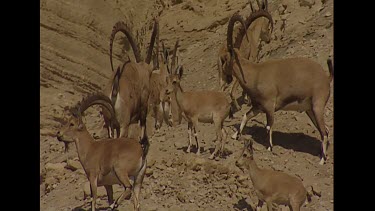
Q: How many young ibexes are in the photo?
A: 2